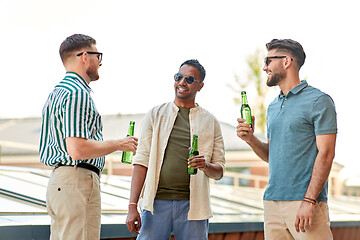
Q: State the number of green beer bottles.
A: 3